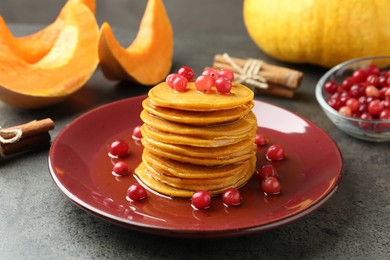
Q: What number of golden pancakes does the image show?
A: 9